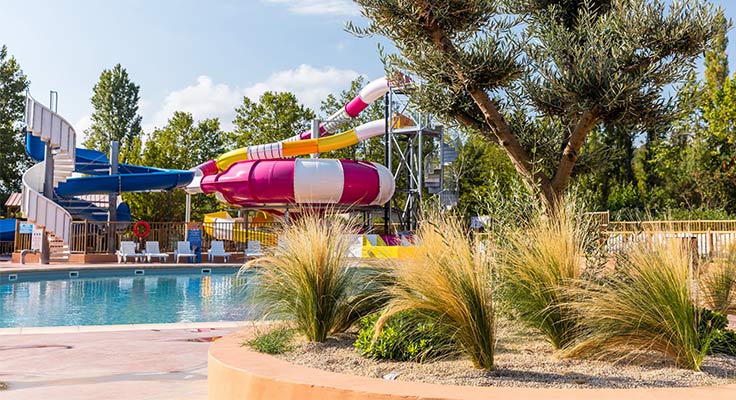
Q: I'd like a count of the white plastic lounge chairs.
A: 5